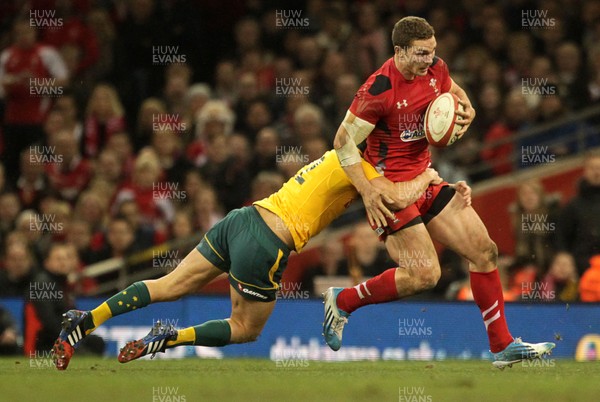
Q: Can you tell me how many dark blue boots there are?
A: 2